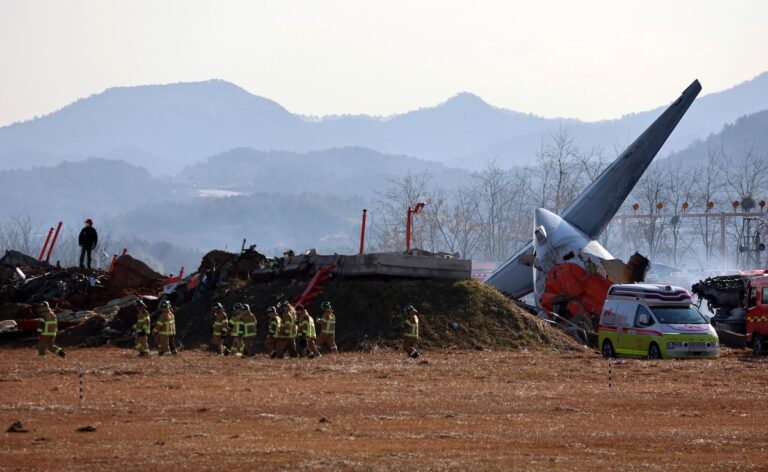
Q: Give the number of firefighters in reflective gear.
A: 11